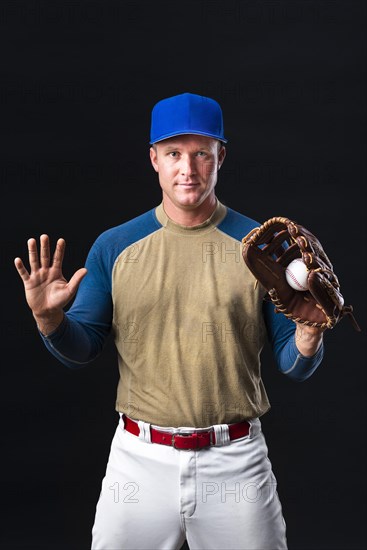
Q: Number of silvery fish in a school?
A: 0